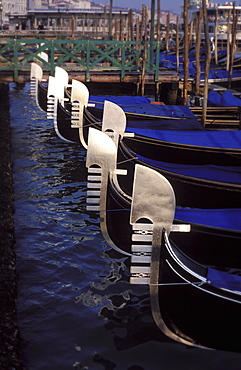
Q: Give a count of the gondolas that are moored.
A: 7